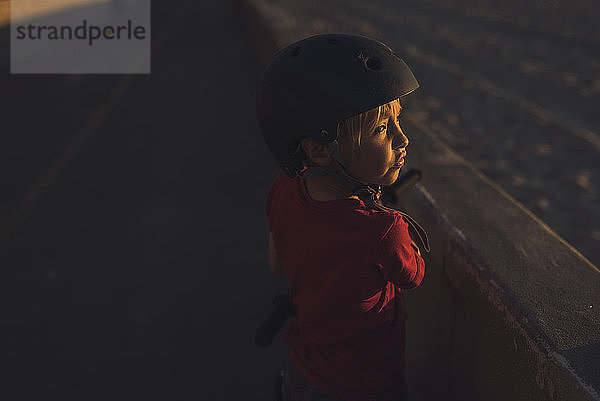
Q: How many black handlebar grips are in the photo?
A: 2